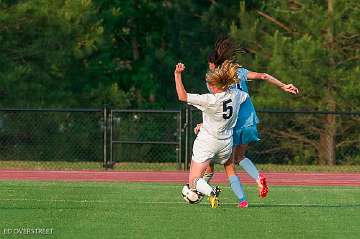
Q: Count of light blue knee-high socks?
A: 2